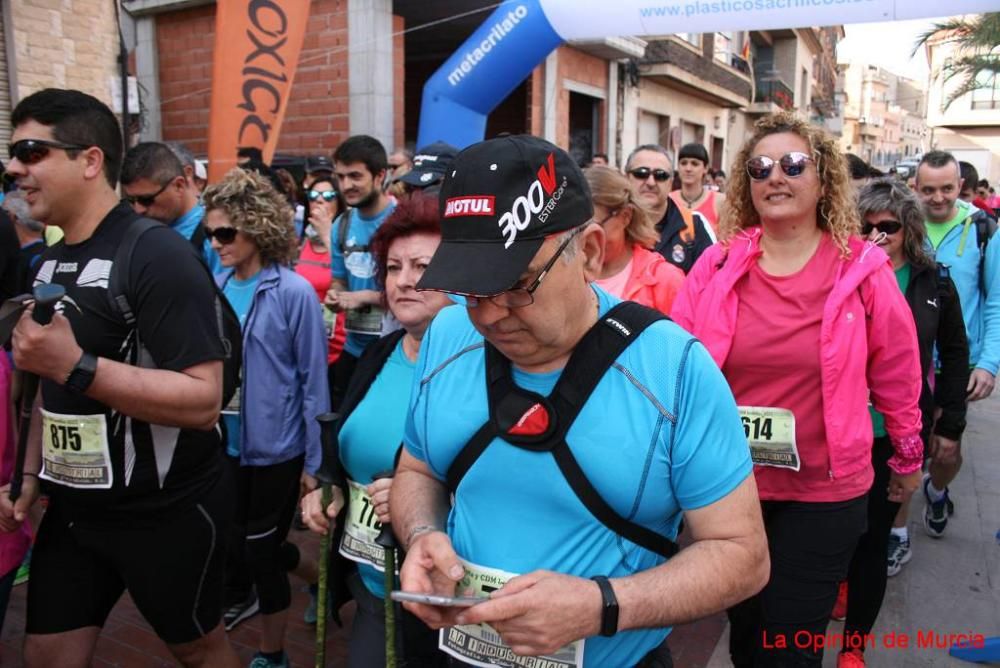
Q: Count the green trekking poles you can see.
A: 2